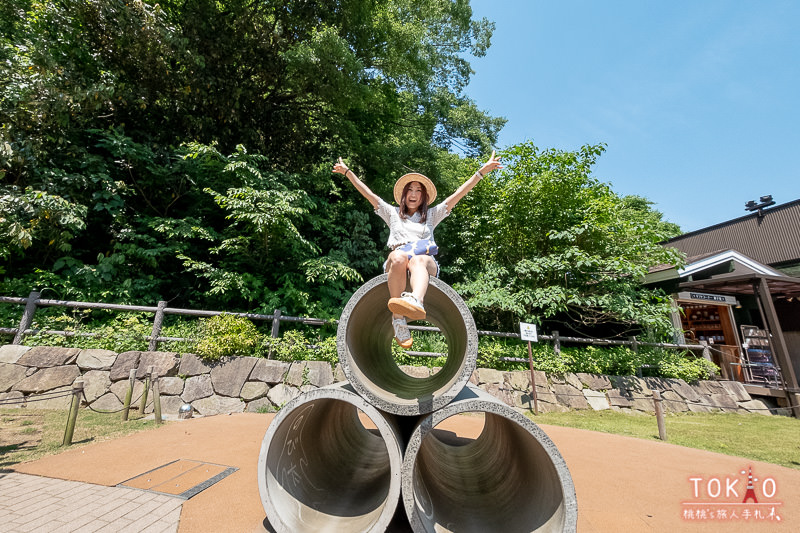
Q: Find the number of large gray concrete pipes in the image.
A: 3